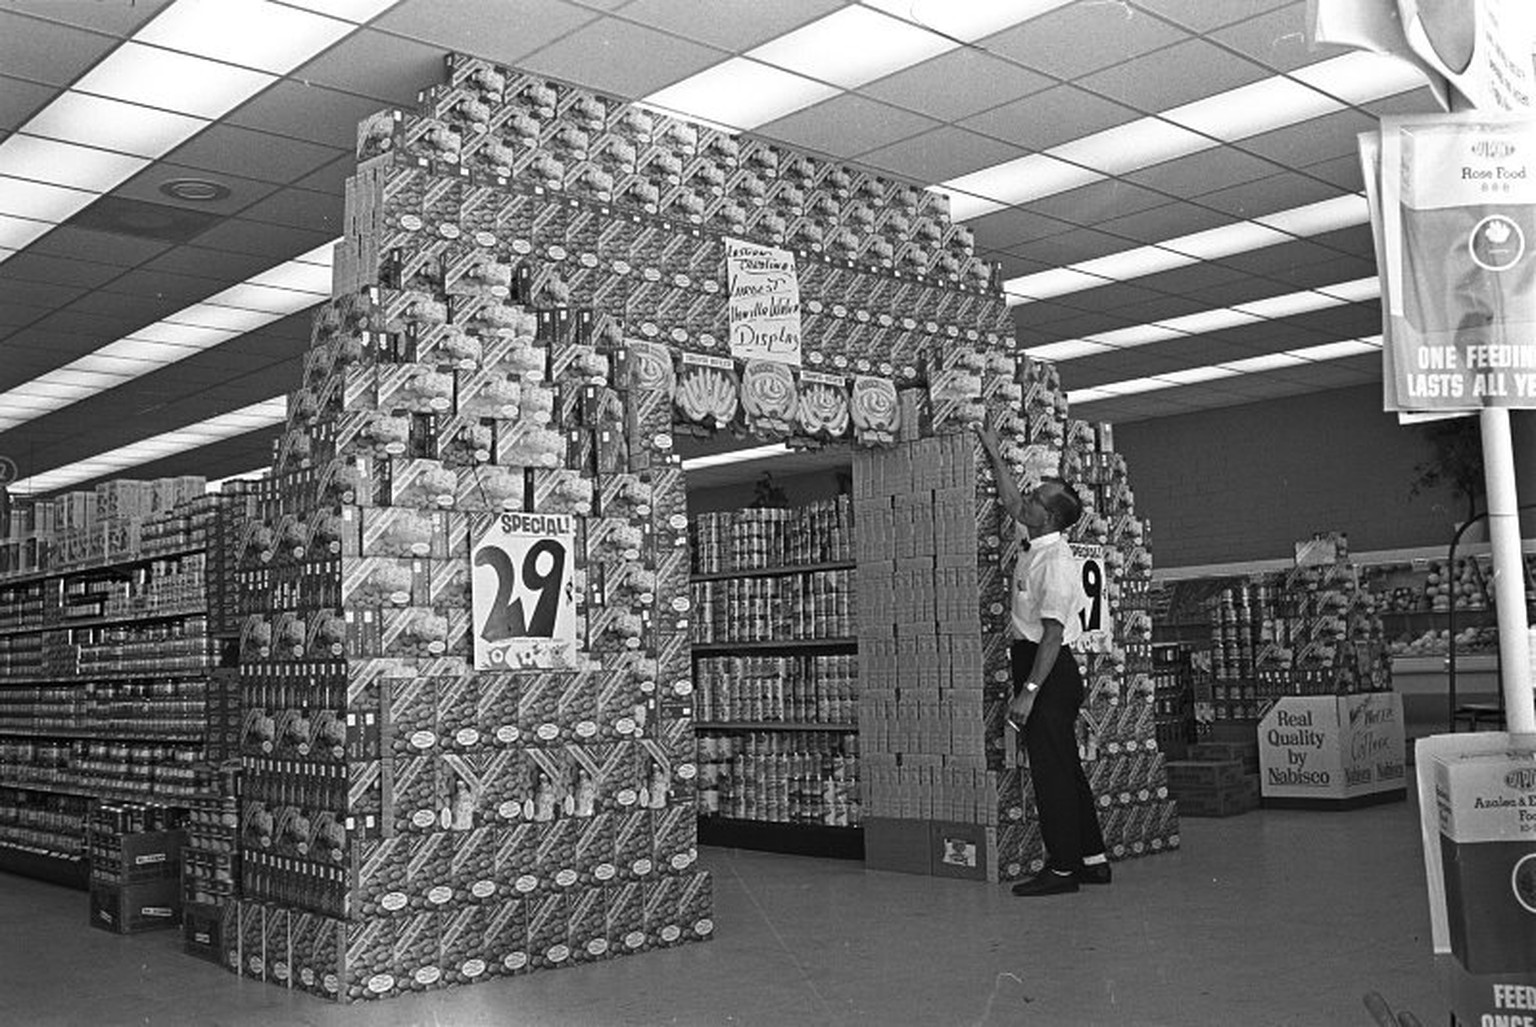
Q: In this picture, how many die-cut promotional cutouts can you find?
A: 5